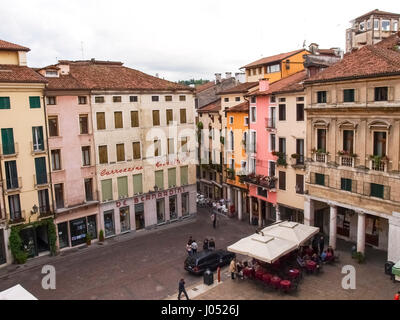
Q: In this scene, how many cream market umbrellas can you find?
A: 2